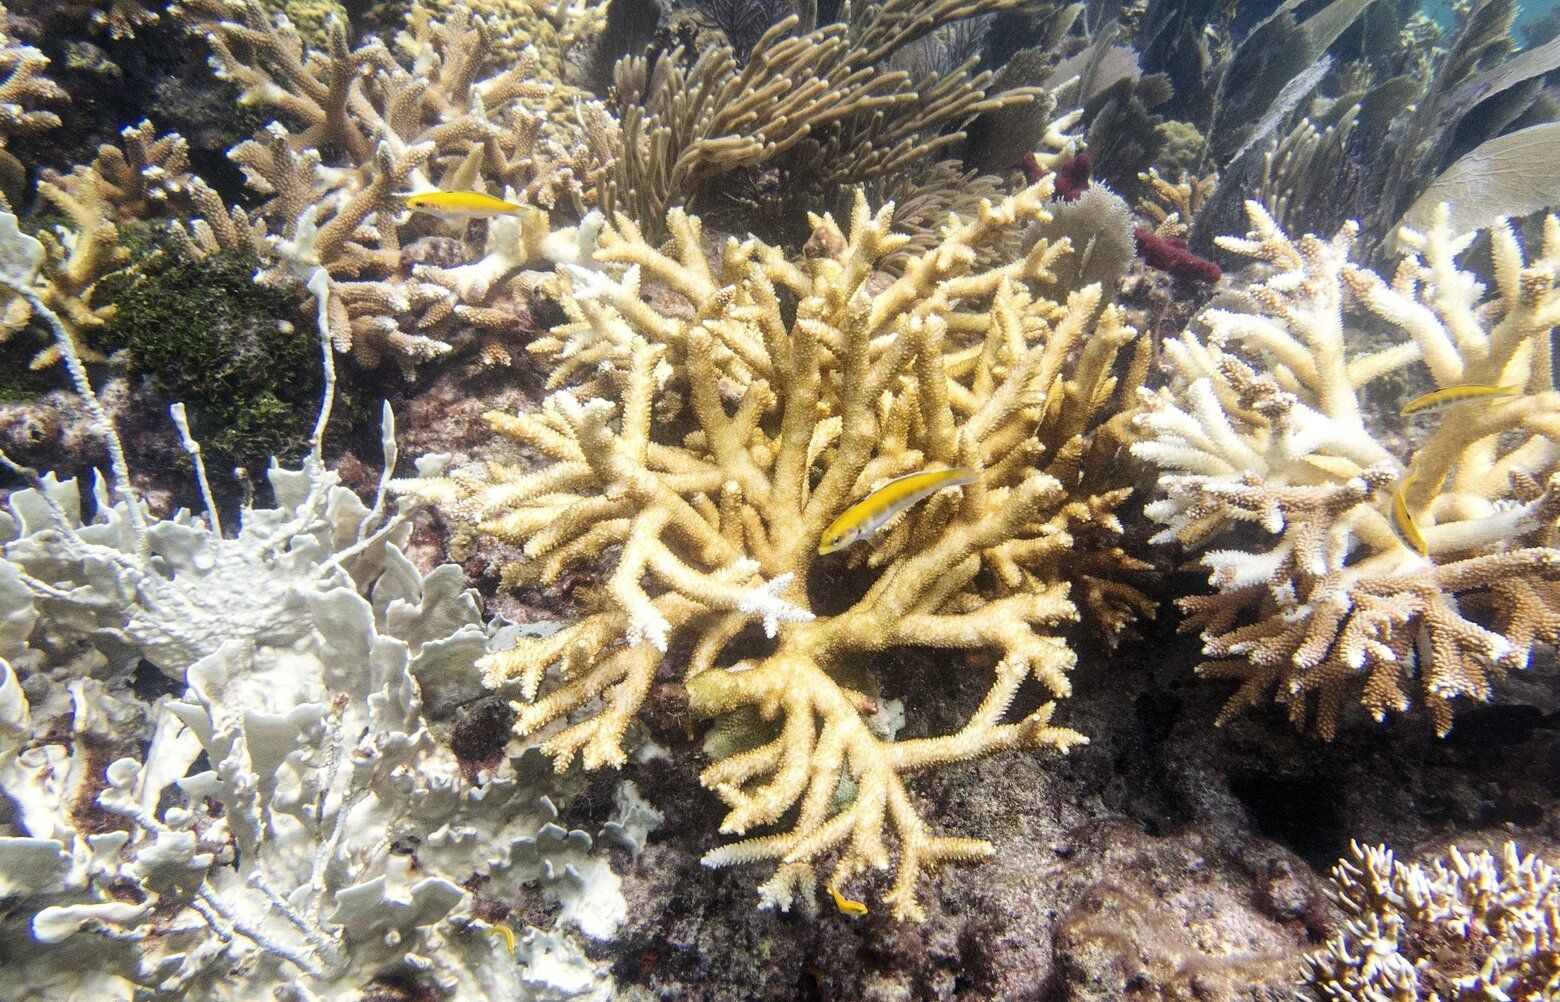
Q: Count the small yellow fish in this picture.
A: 6